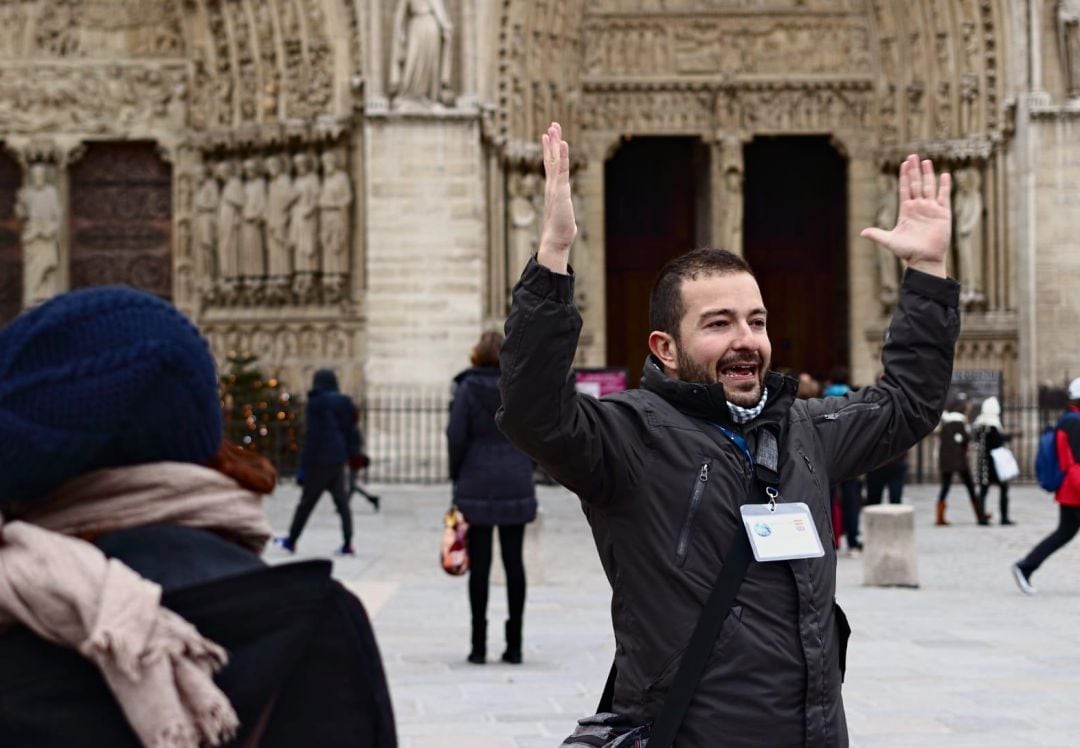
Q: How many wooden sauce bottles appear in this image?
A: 0